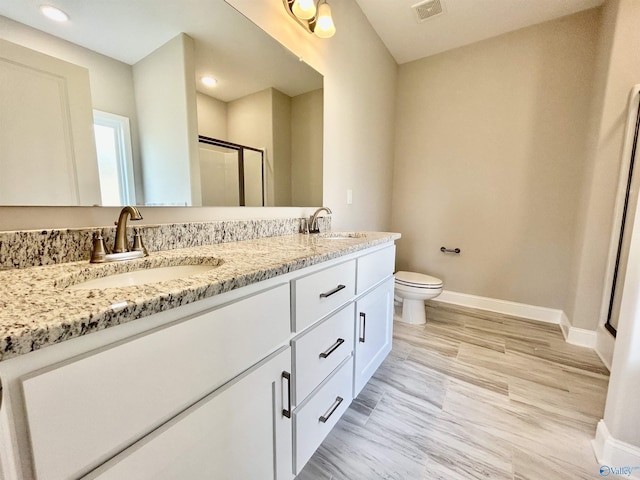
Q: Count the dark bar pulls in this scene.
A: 5